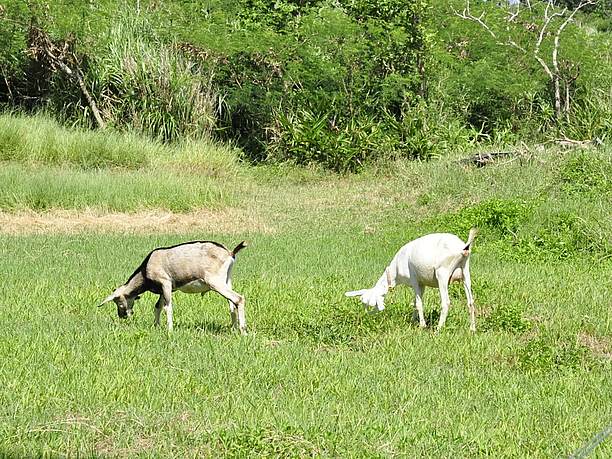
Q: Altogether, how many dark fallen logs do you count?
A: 1